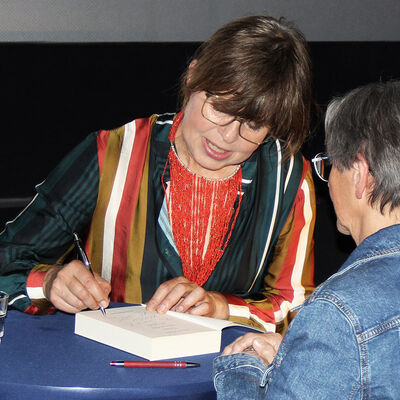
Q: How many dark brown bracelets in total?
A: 0